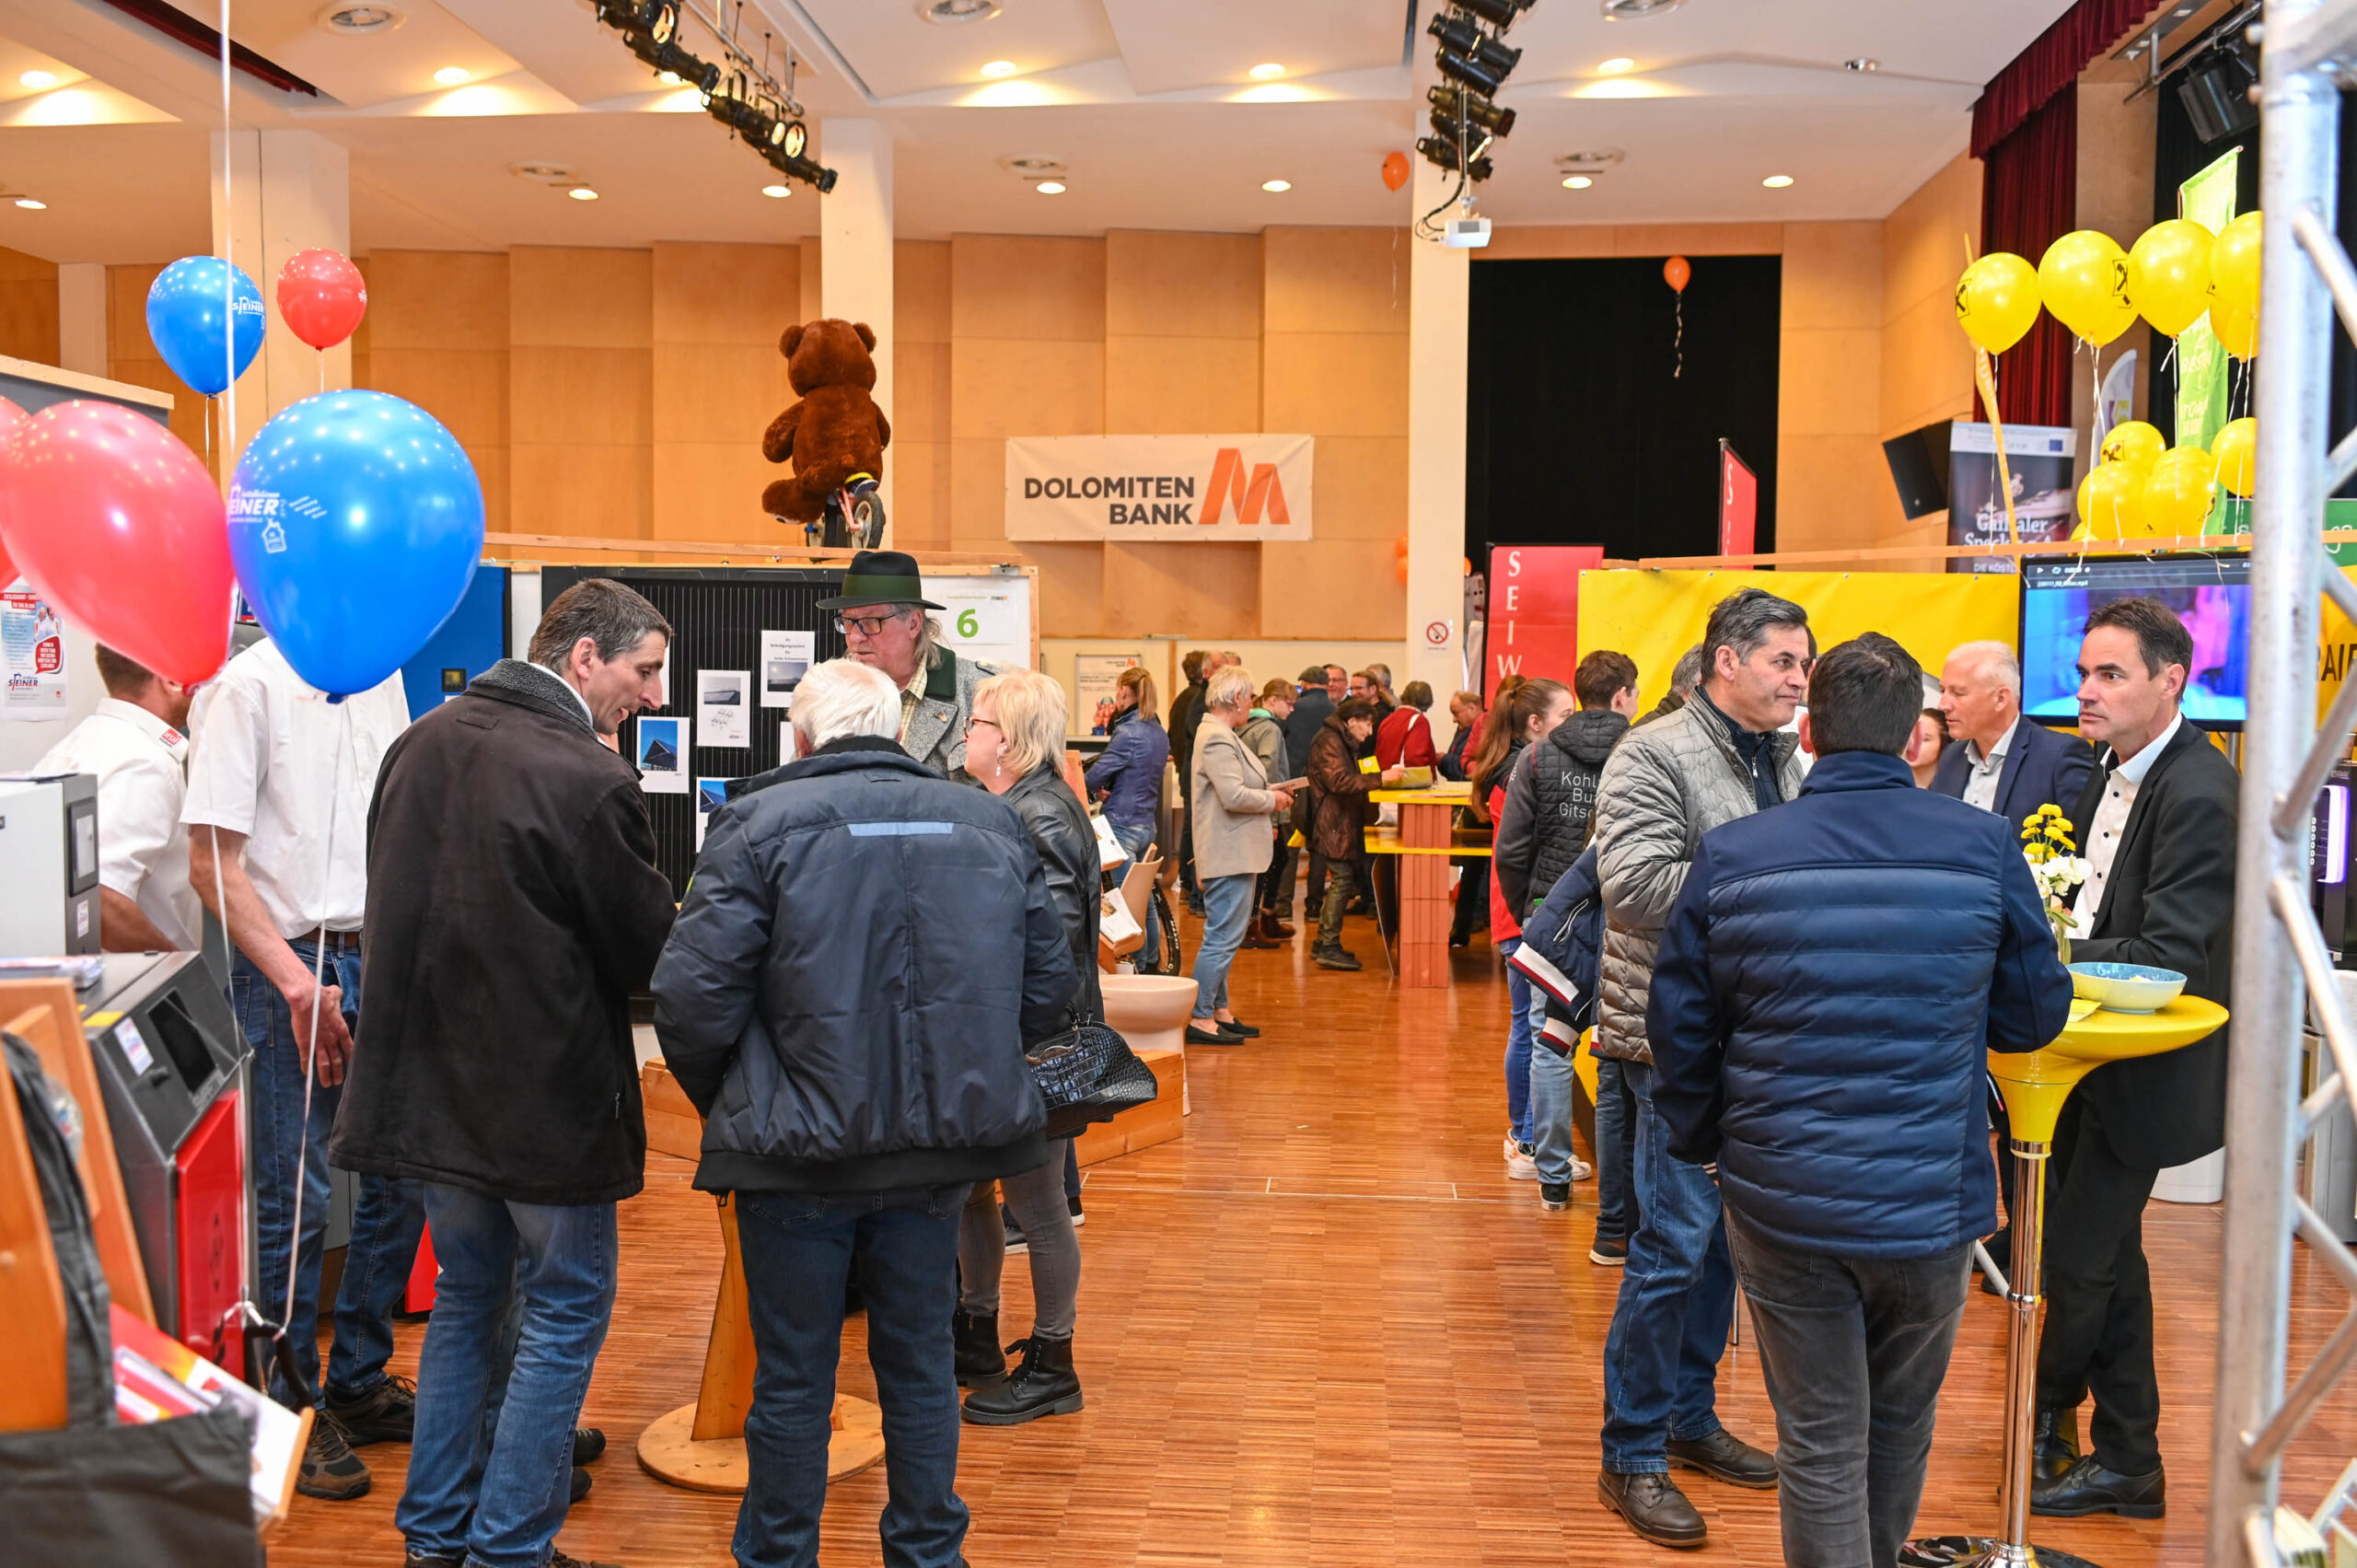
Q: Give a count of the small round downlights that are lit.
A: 13